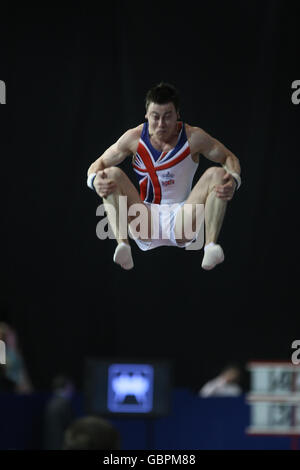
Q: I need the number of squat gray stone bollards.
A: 0